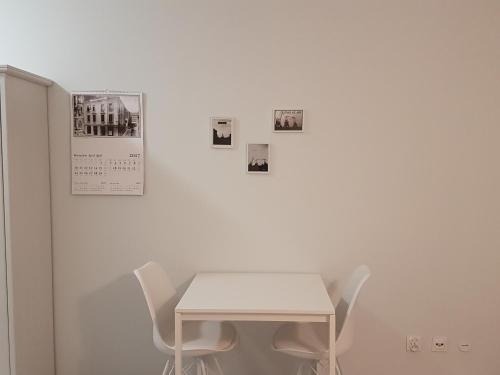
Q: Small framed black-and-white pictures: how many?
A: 3